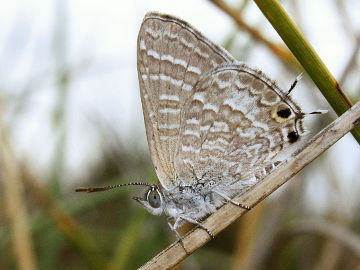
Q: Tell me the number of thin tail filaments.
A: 2